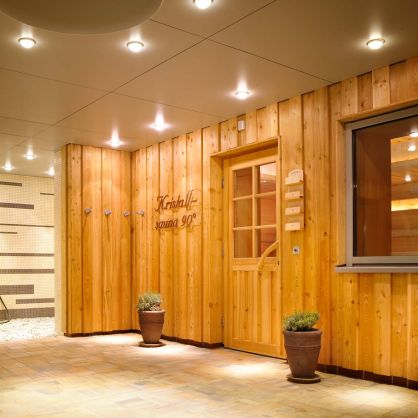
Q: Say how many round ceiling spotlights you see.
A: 10